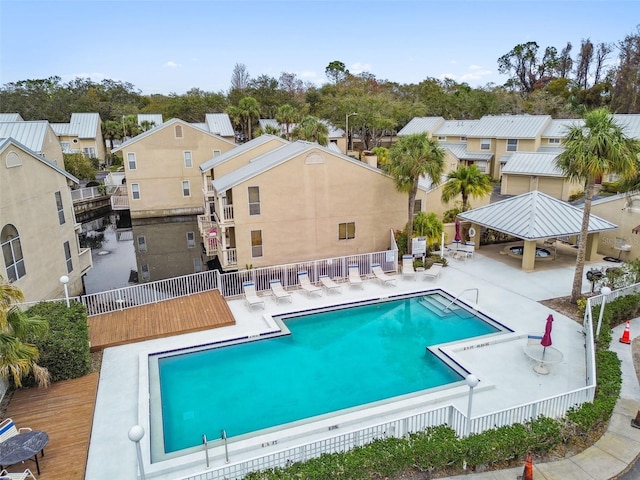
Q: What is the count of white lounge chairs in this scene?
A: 8